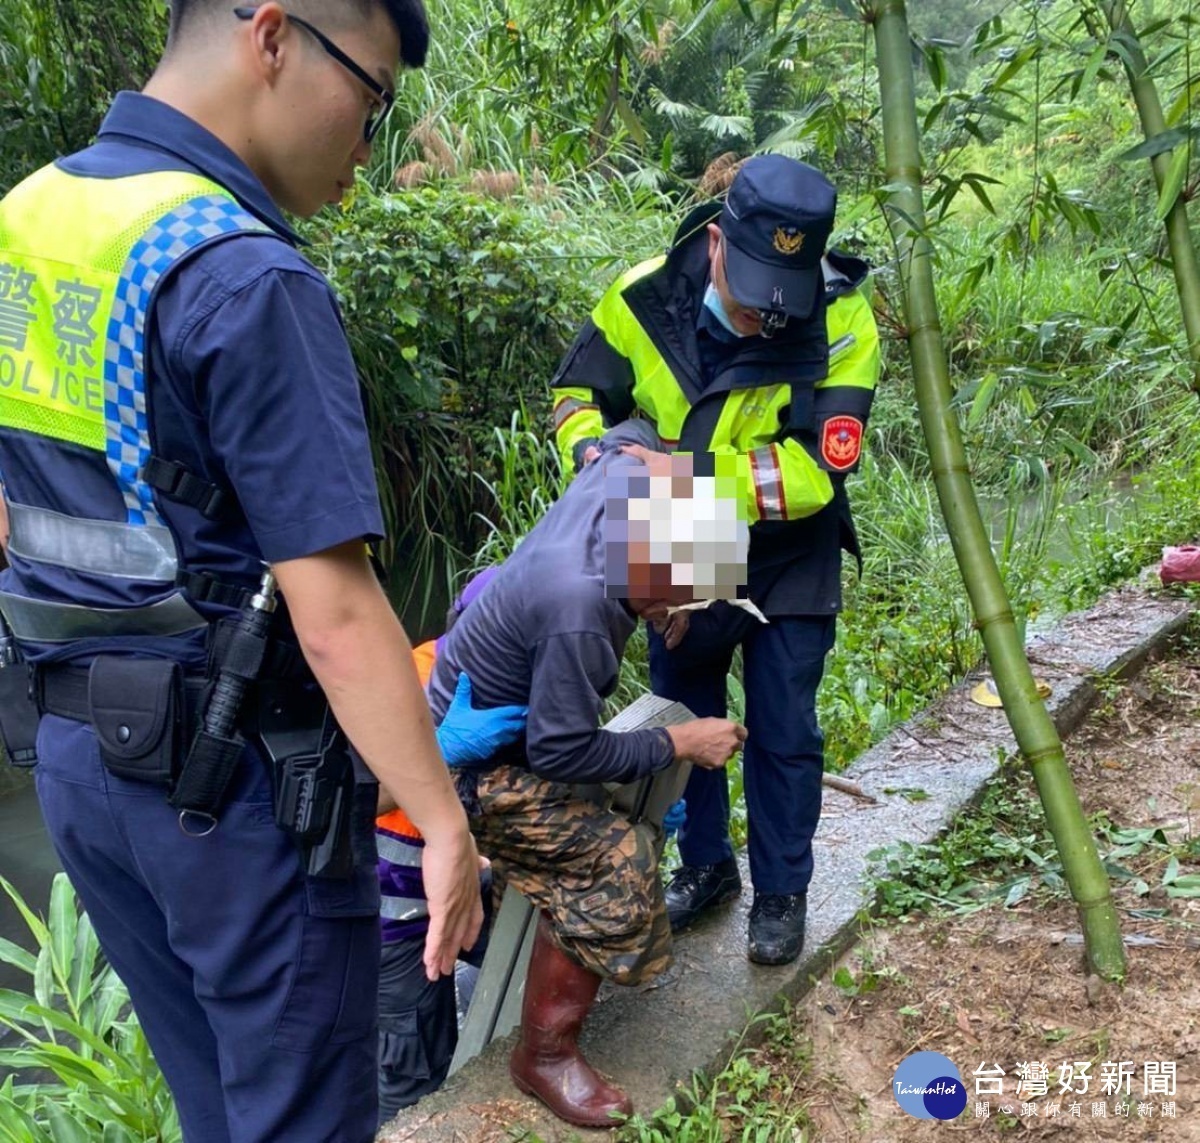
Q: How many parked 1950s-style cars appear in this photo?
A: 0